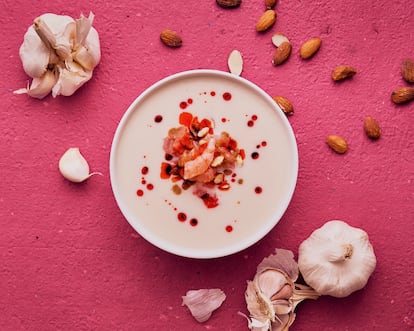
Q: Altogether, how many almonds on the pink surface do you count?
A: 12